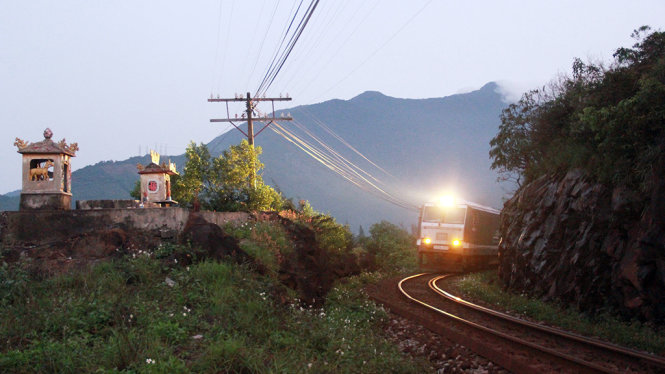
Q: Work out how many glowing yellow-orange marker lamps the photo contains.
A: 2